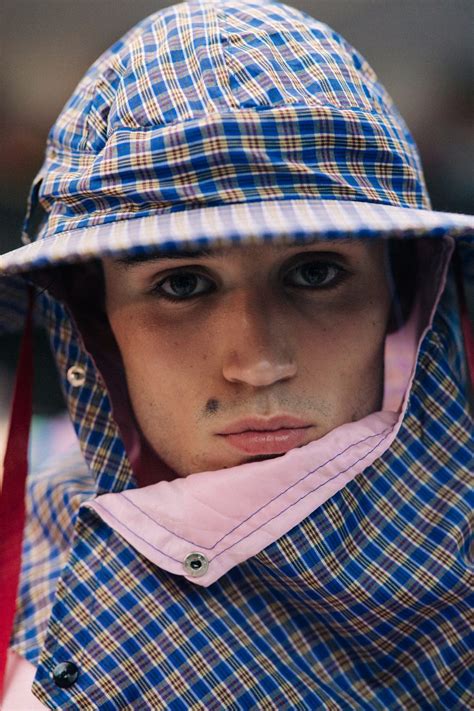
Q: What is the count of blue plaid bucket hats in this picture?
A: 1